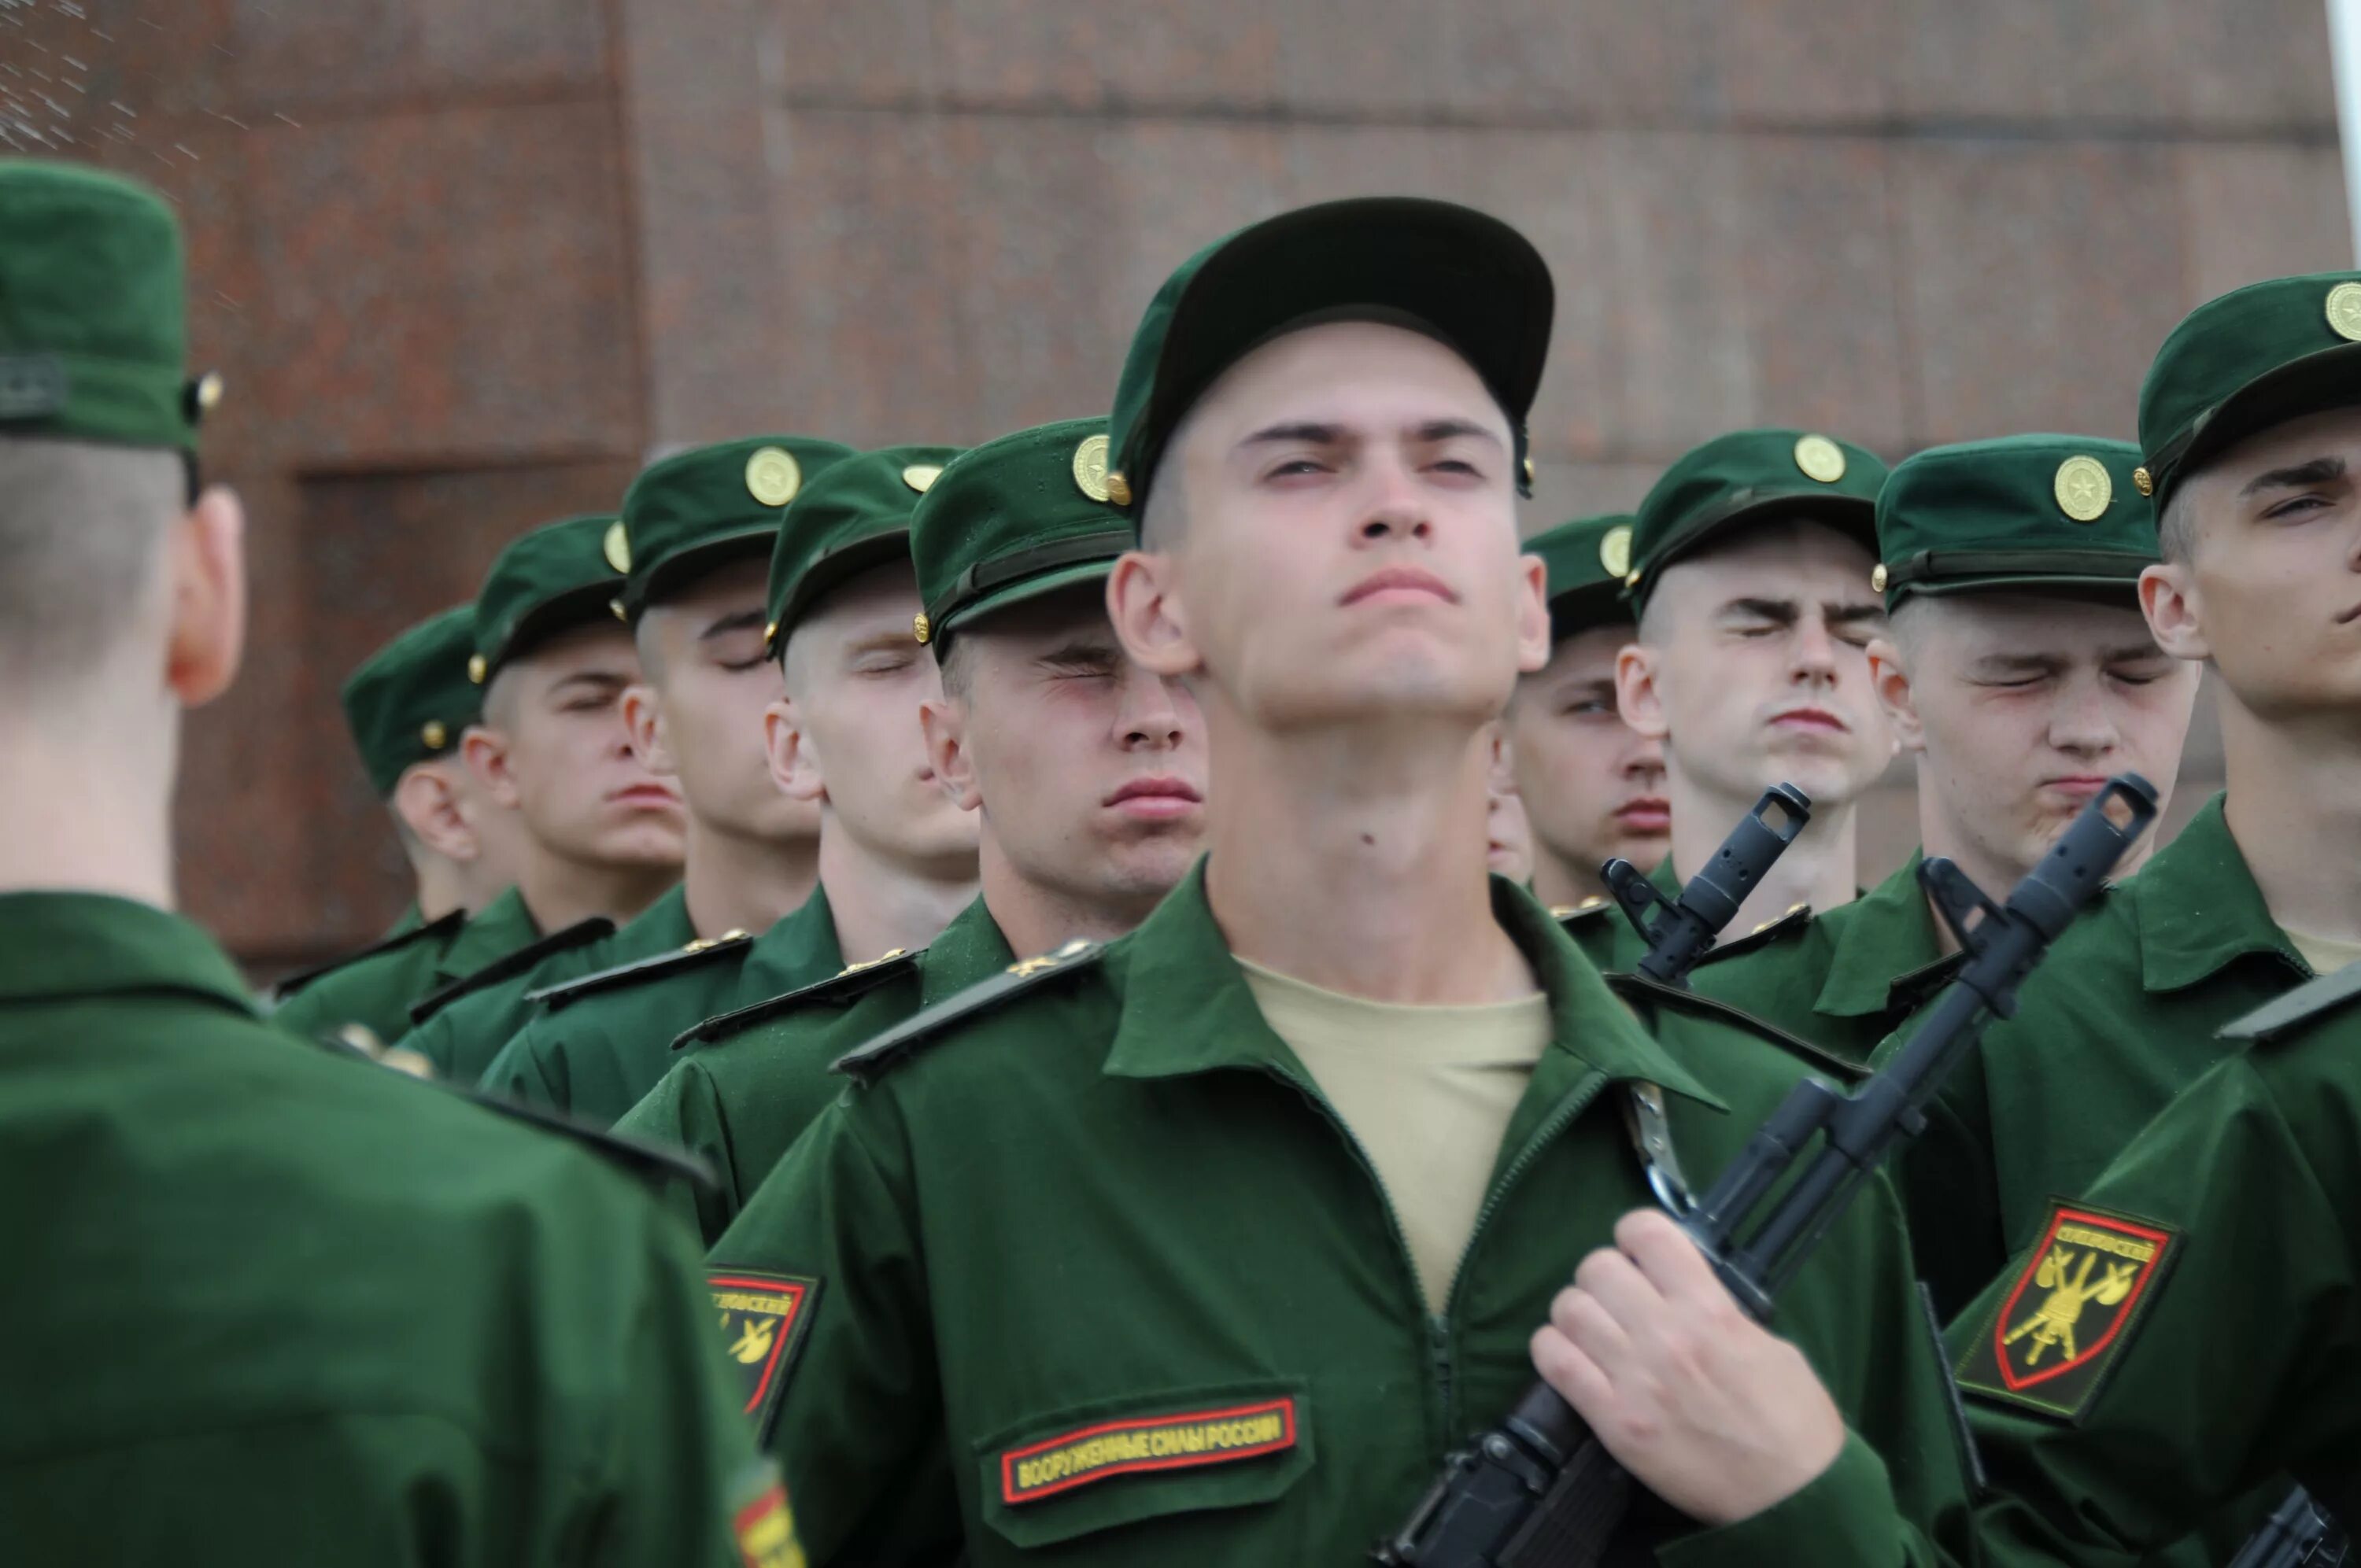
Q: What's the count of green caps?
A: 11